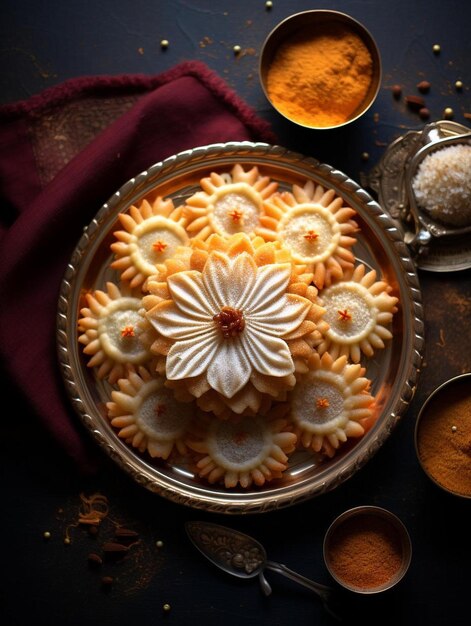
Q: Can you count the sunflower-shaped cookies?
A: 8